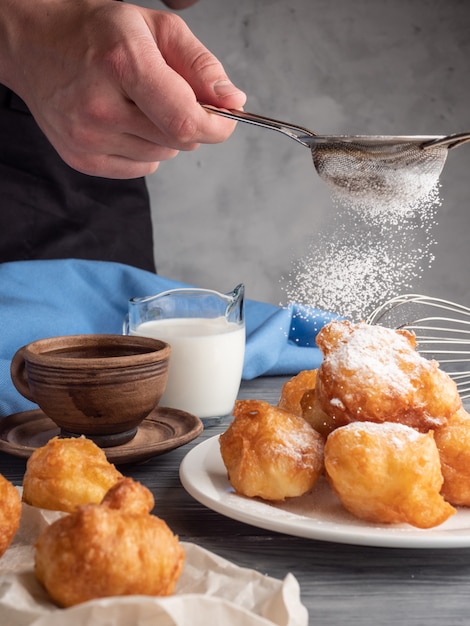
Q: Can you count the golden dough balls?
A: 8